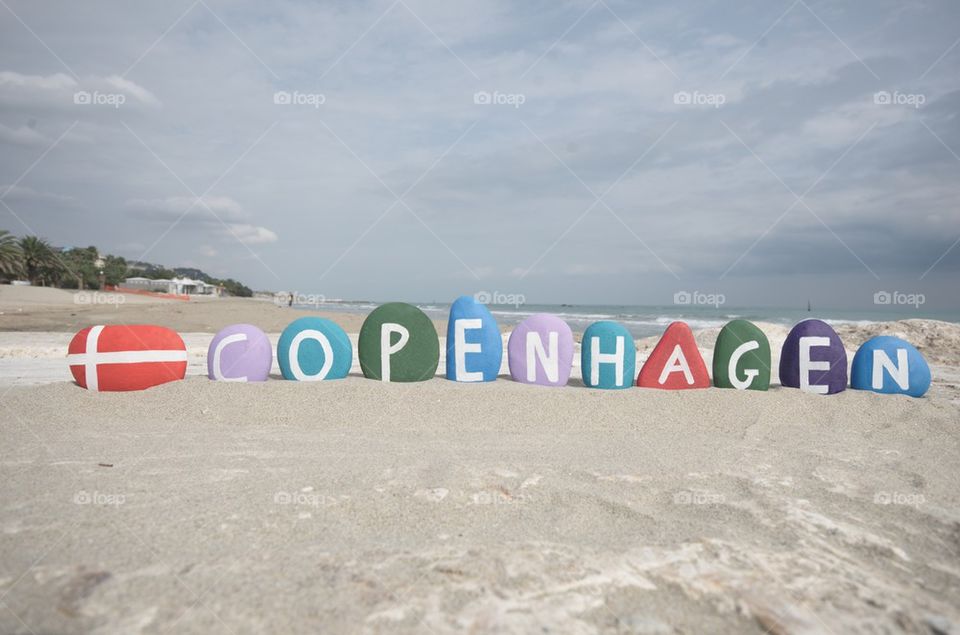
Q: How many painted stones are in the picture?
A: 11